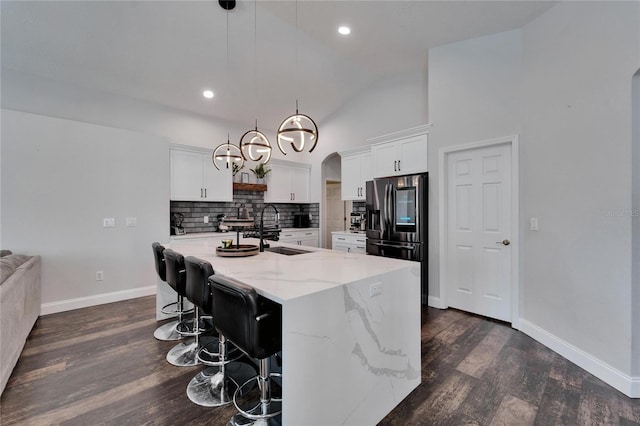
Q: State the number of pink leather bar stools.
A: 0